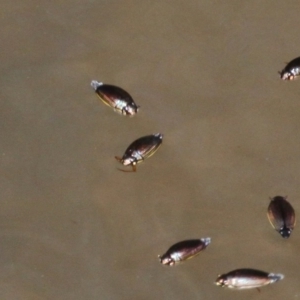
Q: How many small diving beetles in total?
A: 6